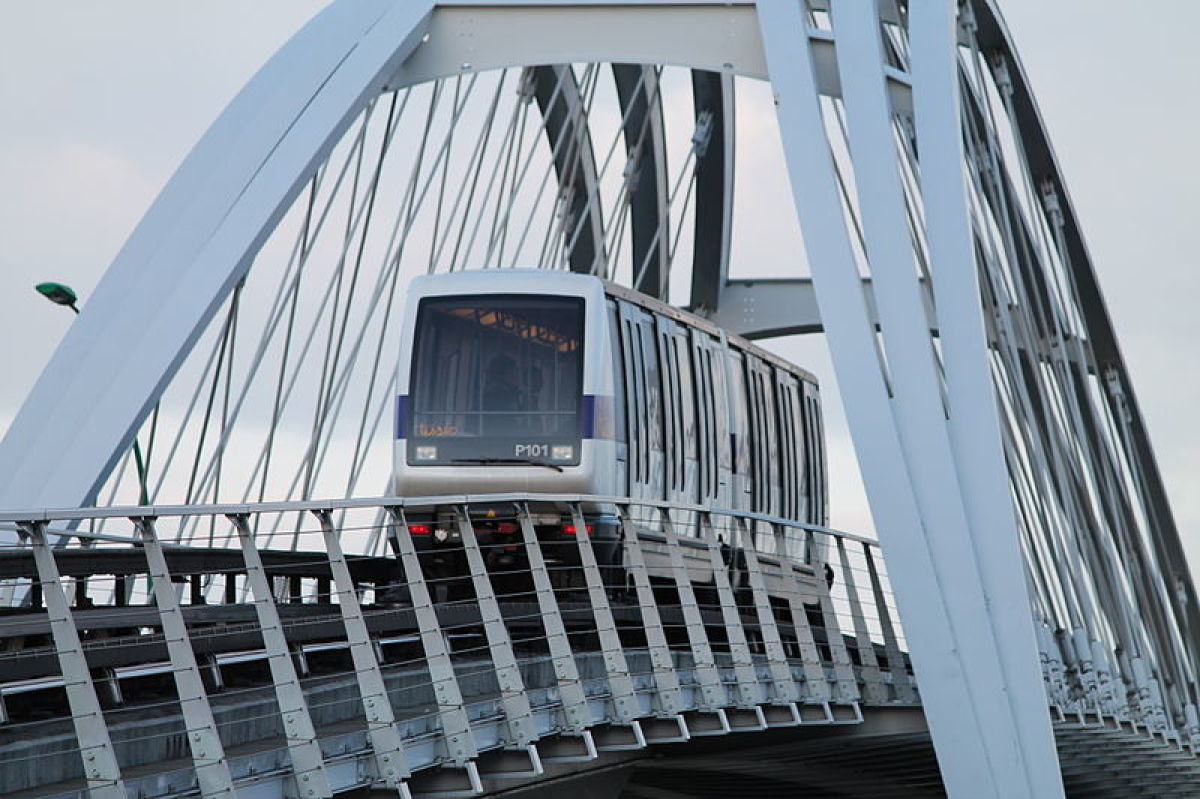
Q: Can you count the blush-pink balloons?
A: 0